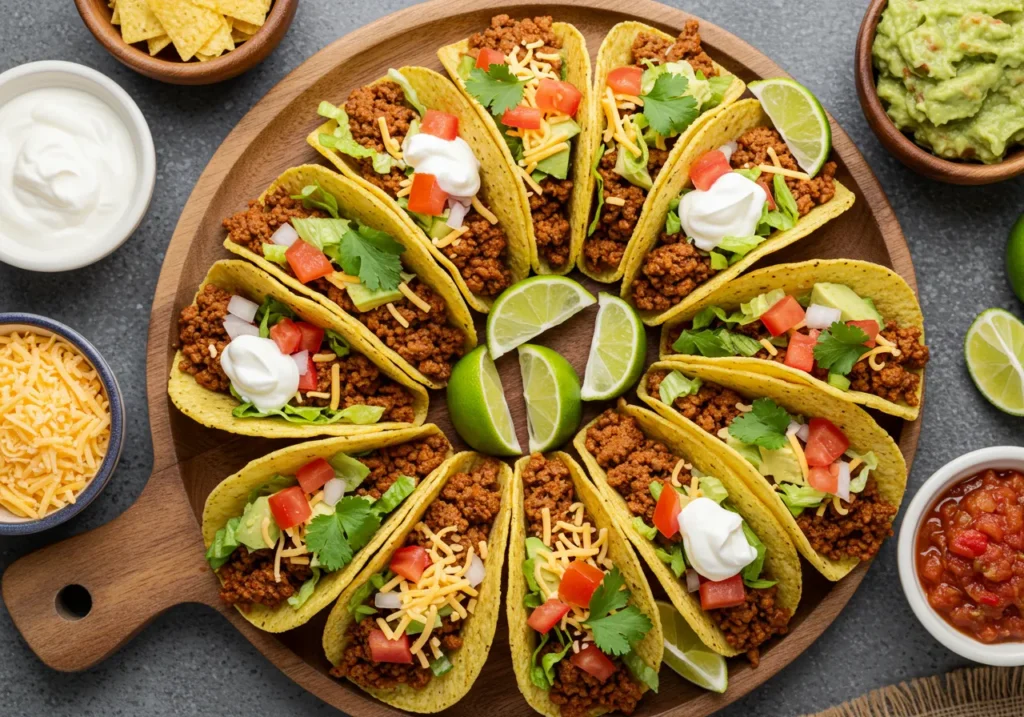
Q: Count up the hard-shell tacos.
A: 12